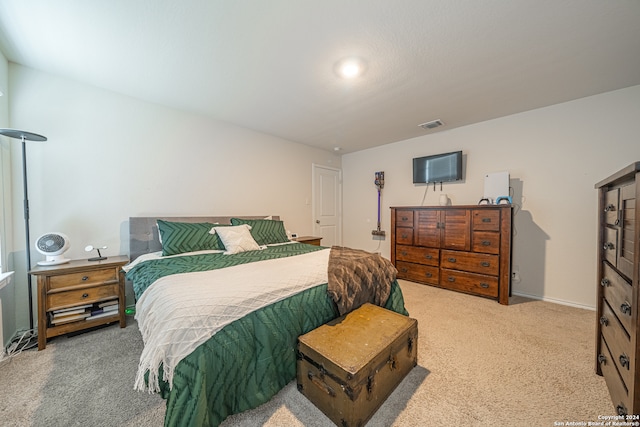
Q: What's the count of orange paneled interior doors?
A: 0